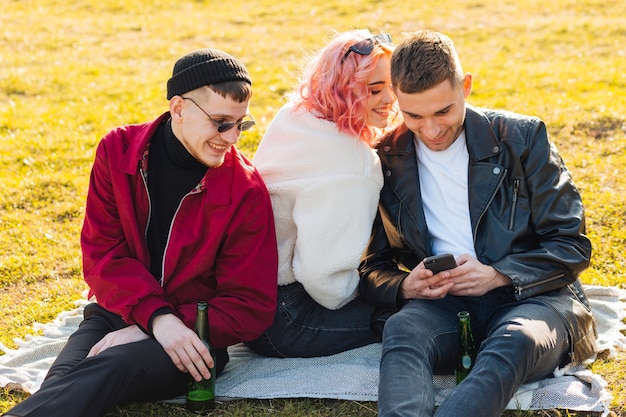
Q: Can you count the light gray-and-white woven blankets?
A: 1